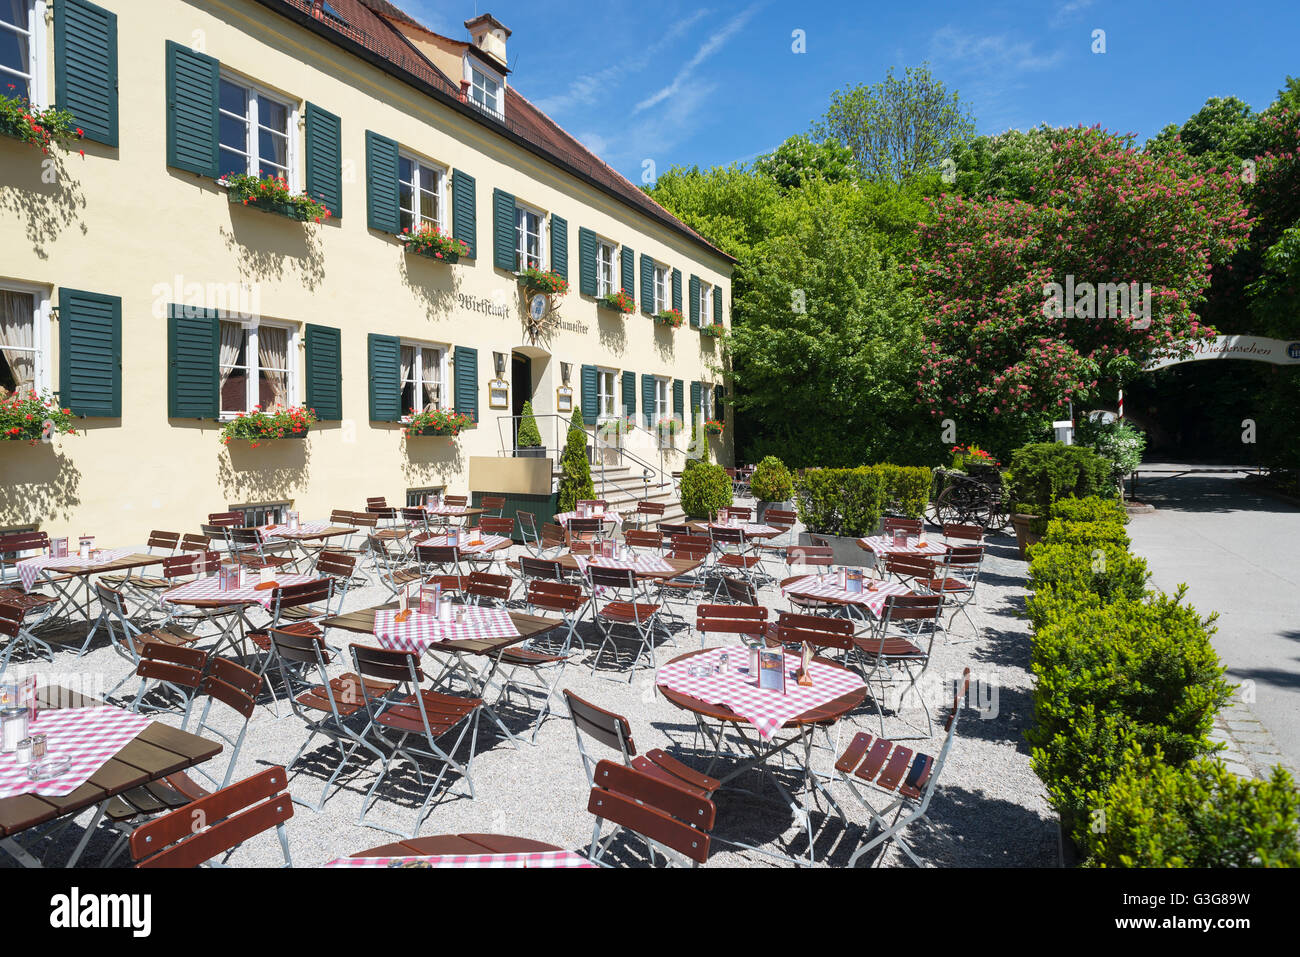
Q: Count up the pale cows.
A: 0